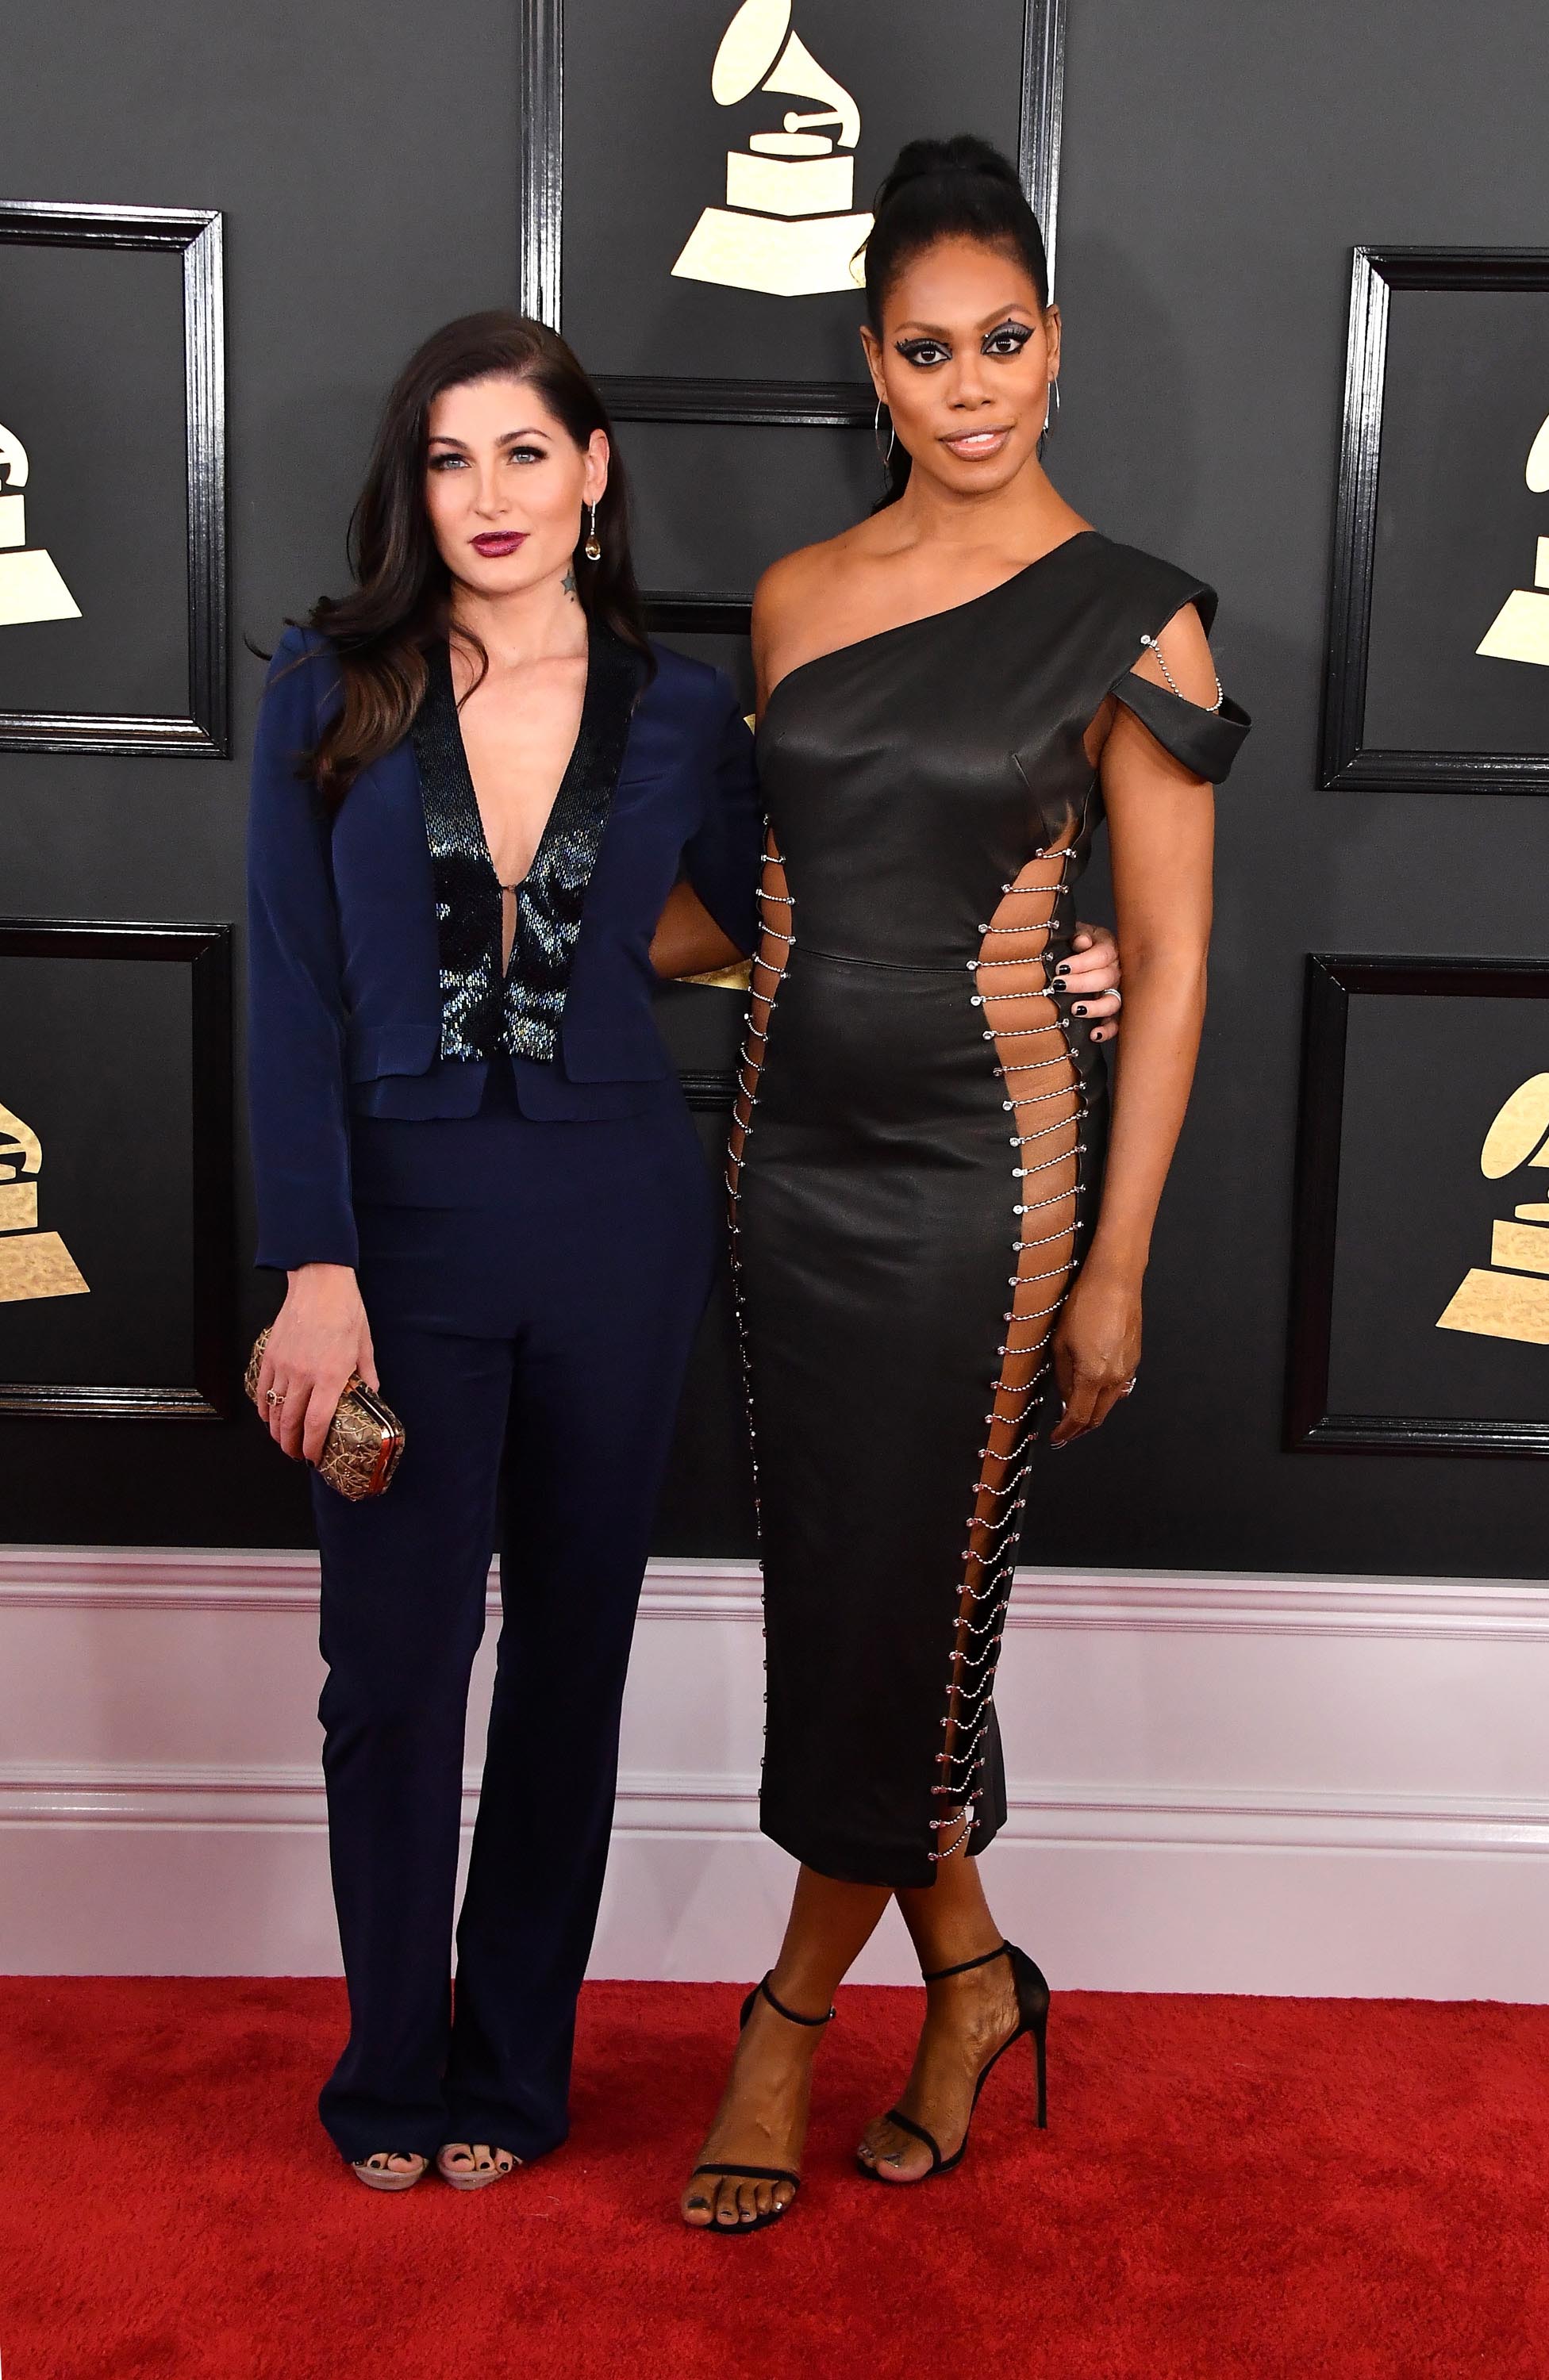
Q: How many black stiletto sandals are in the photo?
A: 2